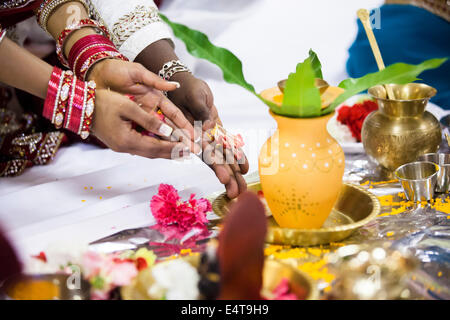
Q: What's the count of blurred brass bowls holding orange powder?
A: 1